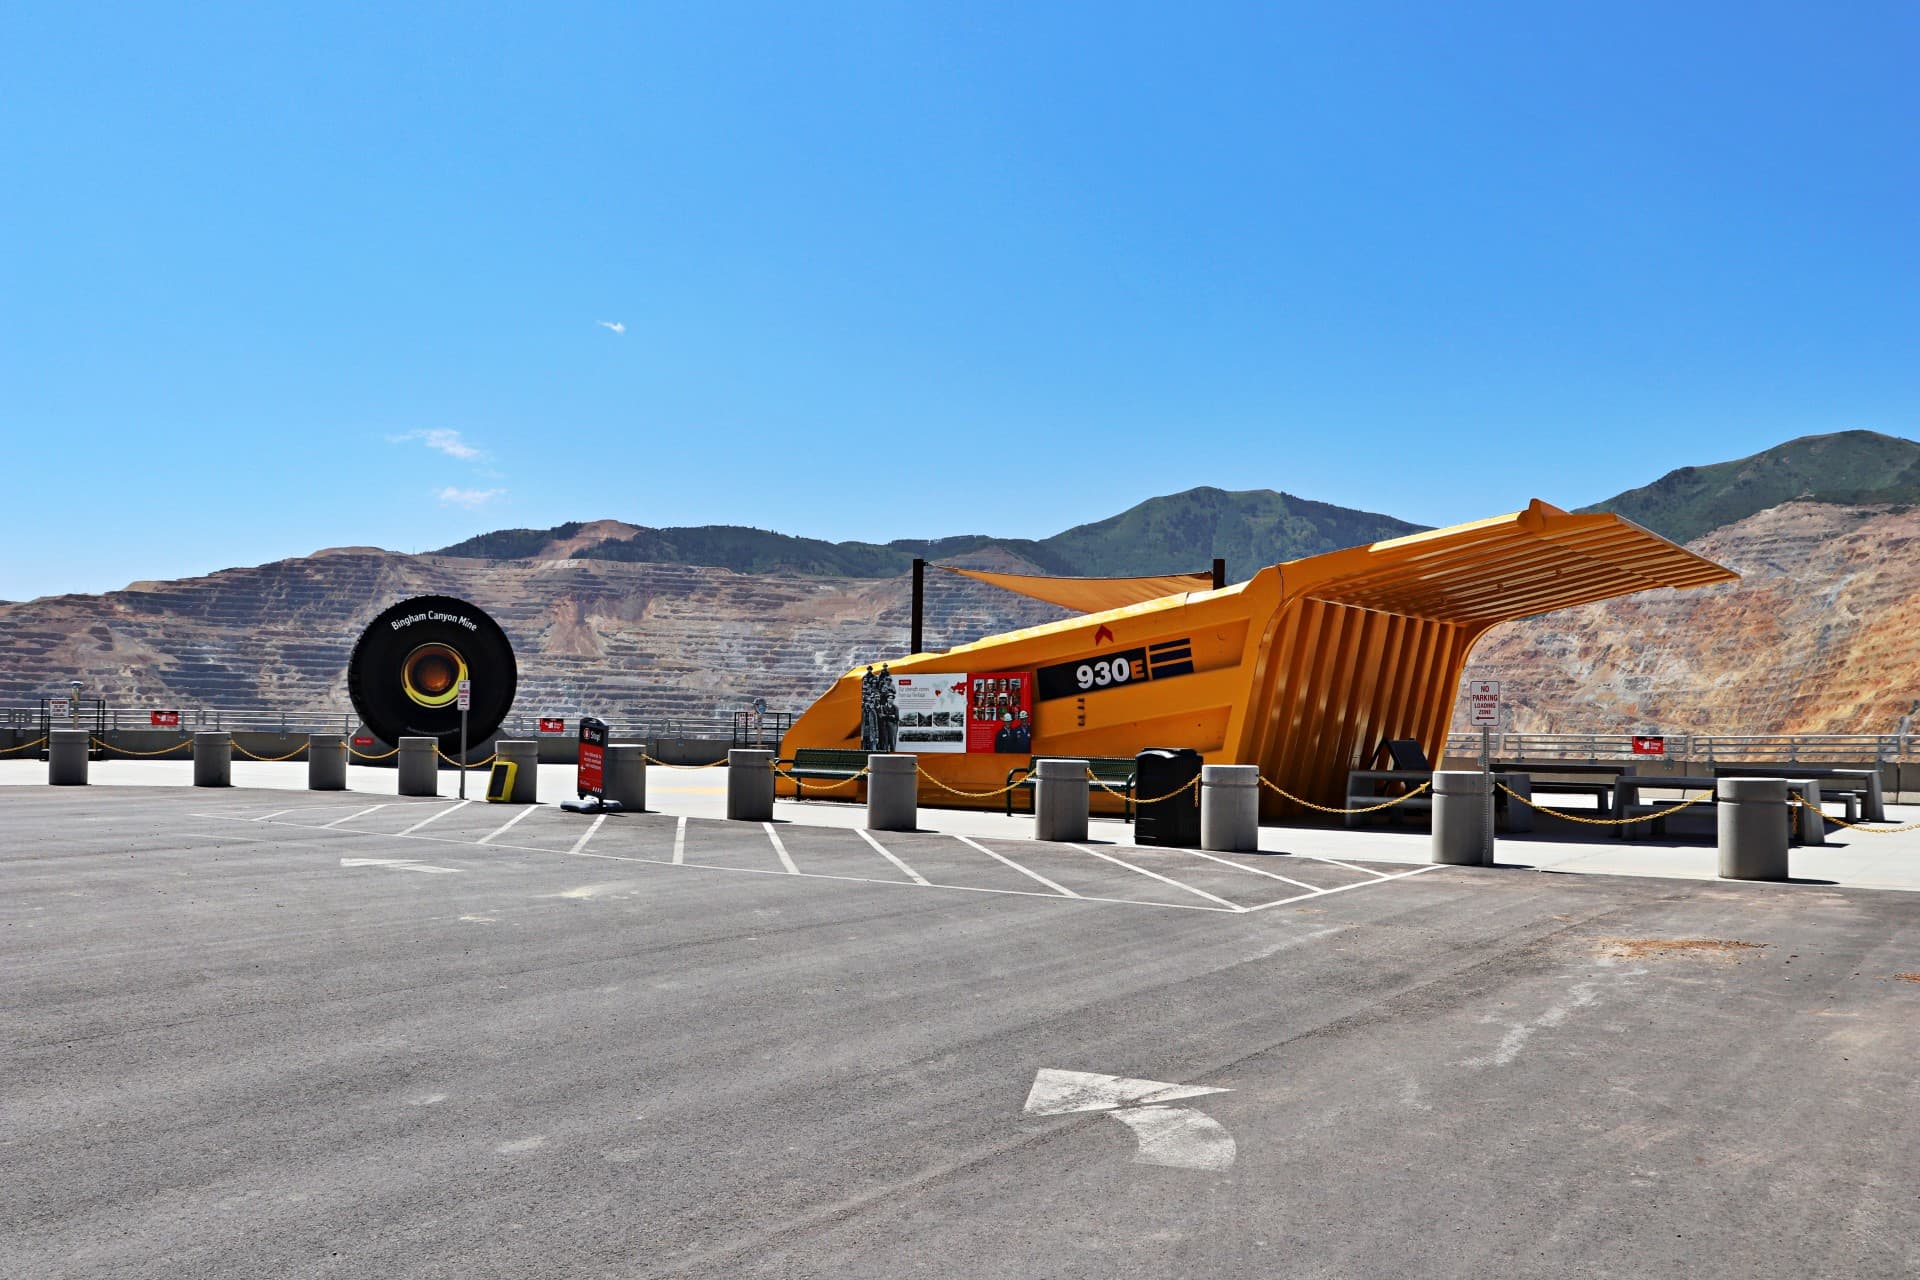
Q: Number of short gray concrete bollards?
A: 12